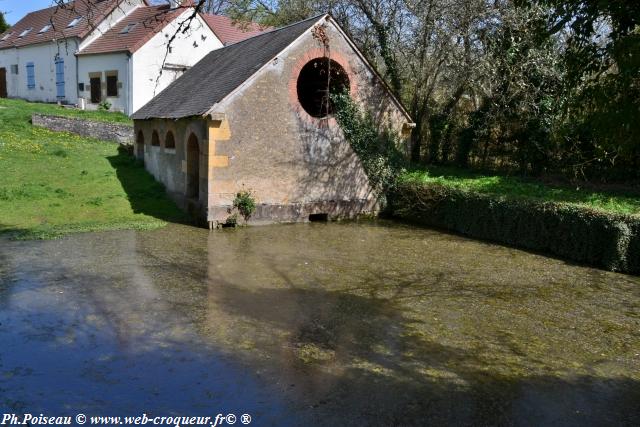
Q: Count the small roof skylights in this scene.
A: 5